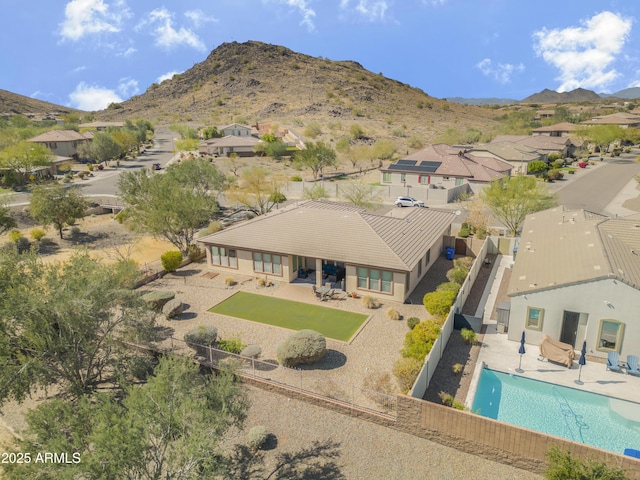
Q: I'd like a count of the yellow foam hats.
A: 0